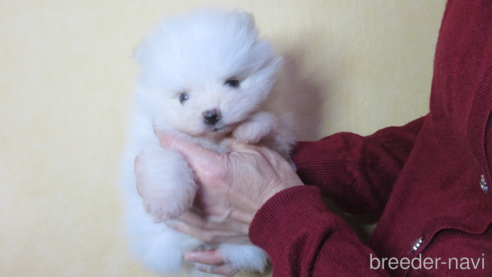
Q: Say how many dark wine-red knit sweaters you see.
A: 1